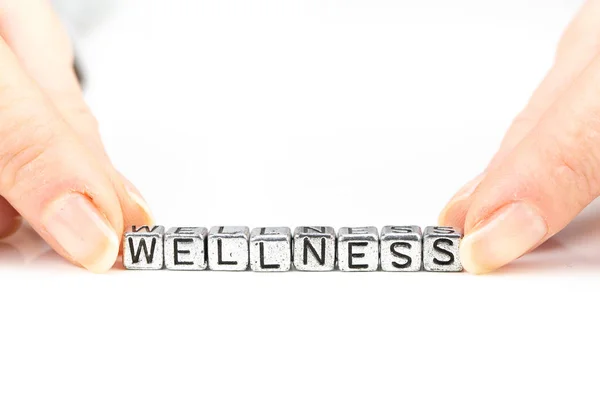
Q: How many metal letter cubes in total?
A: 8